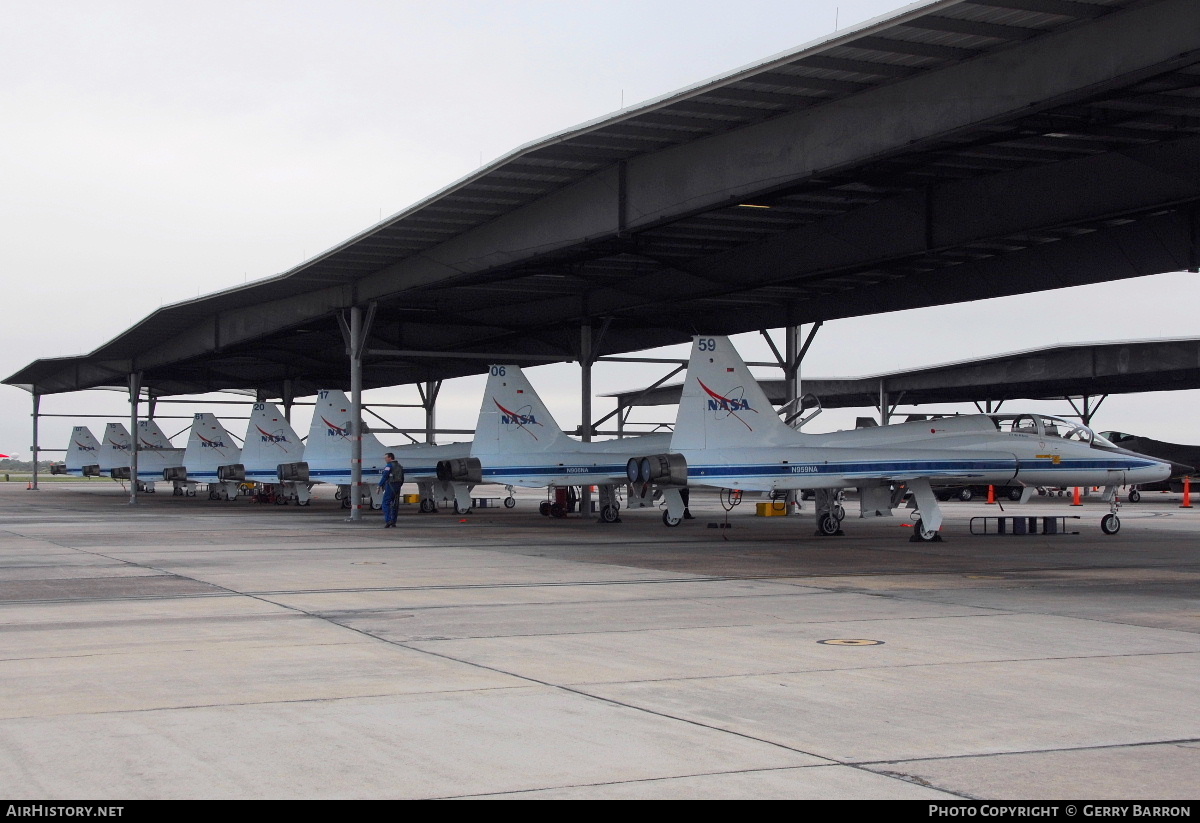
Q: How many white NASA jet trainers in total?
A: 8